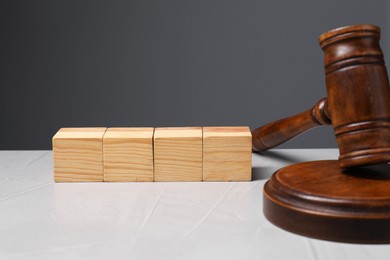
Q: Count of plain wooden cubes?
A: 4